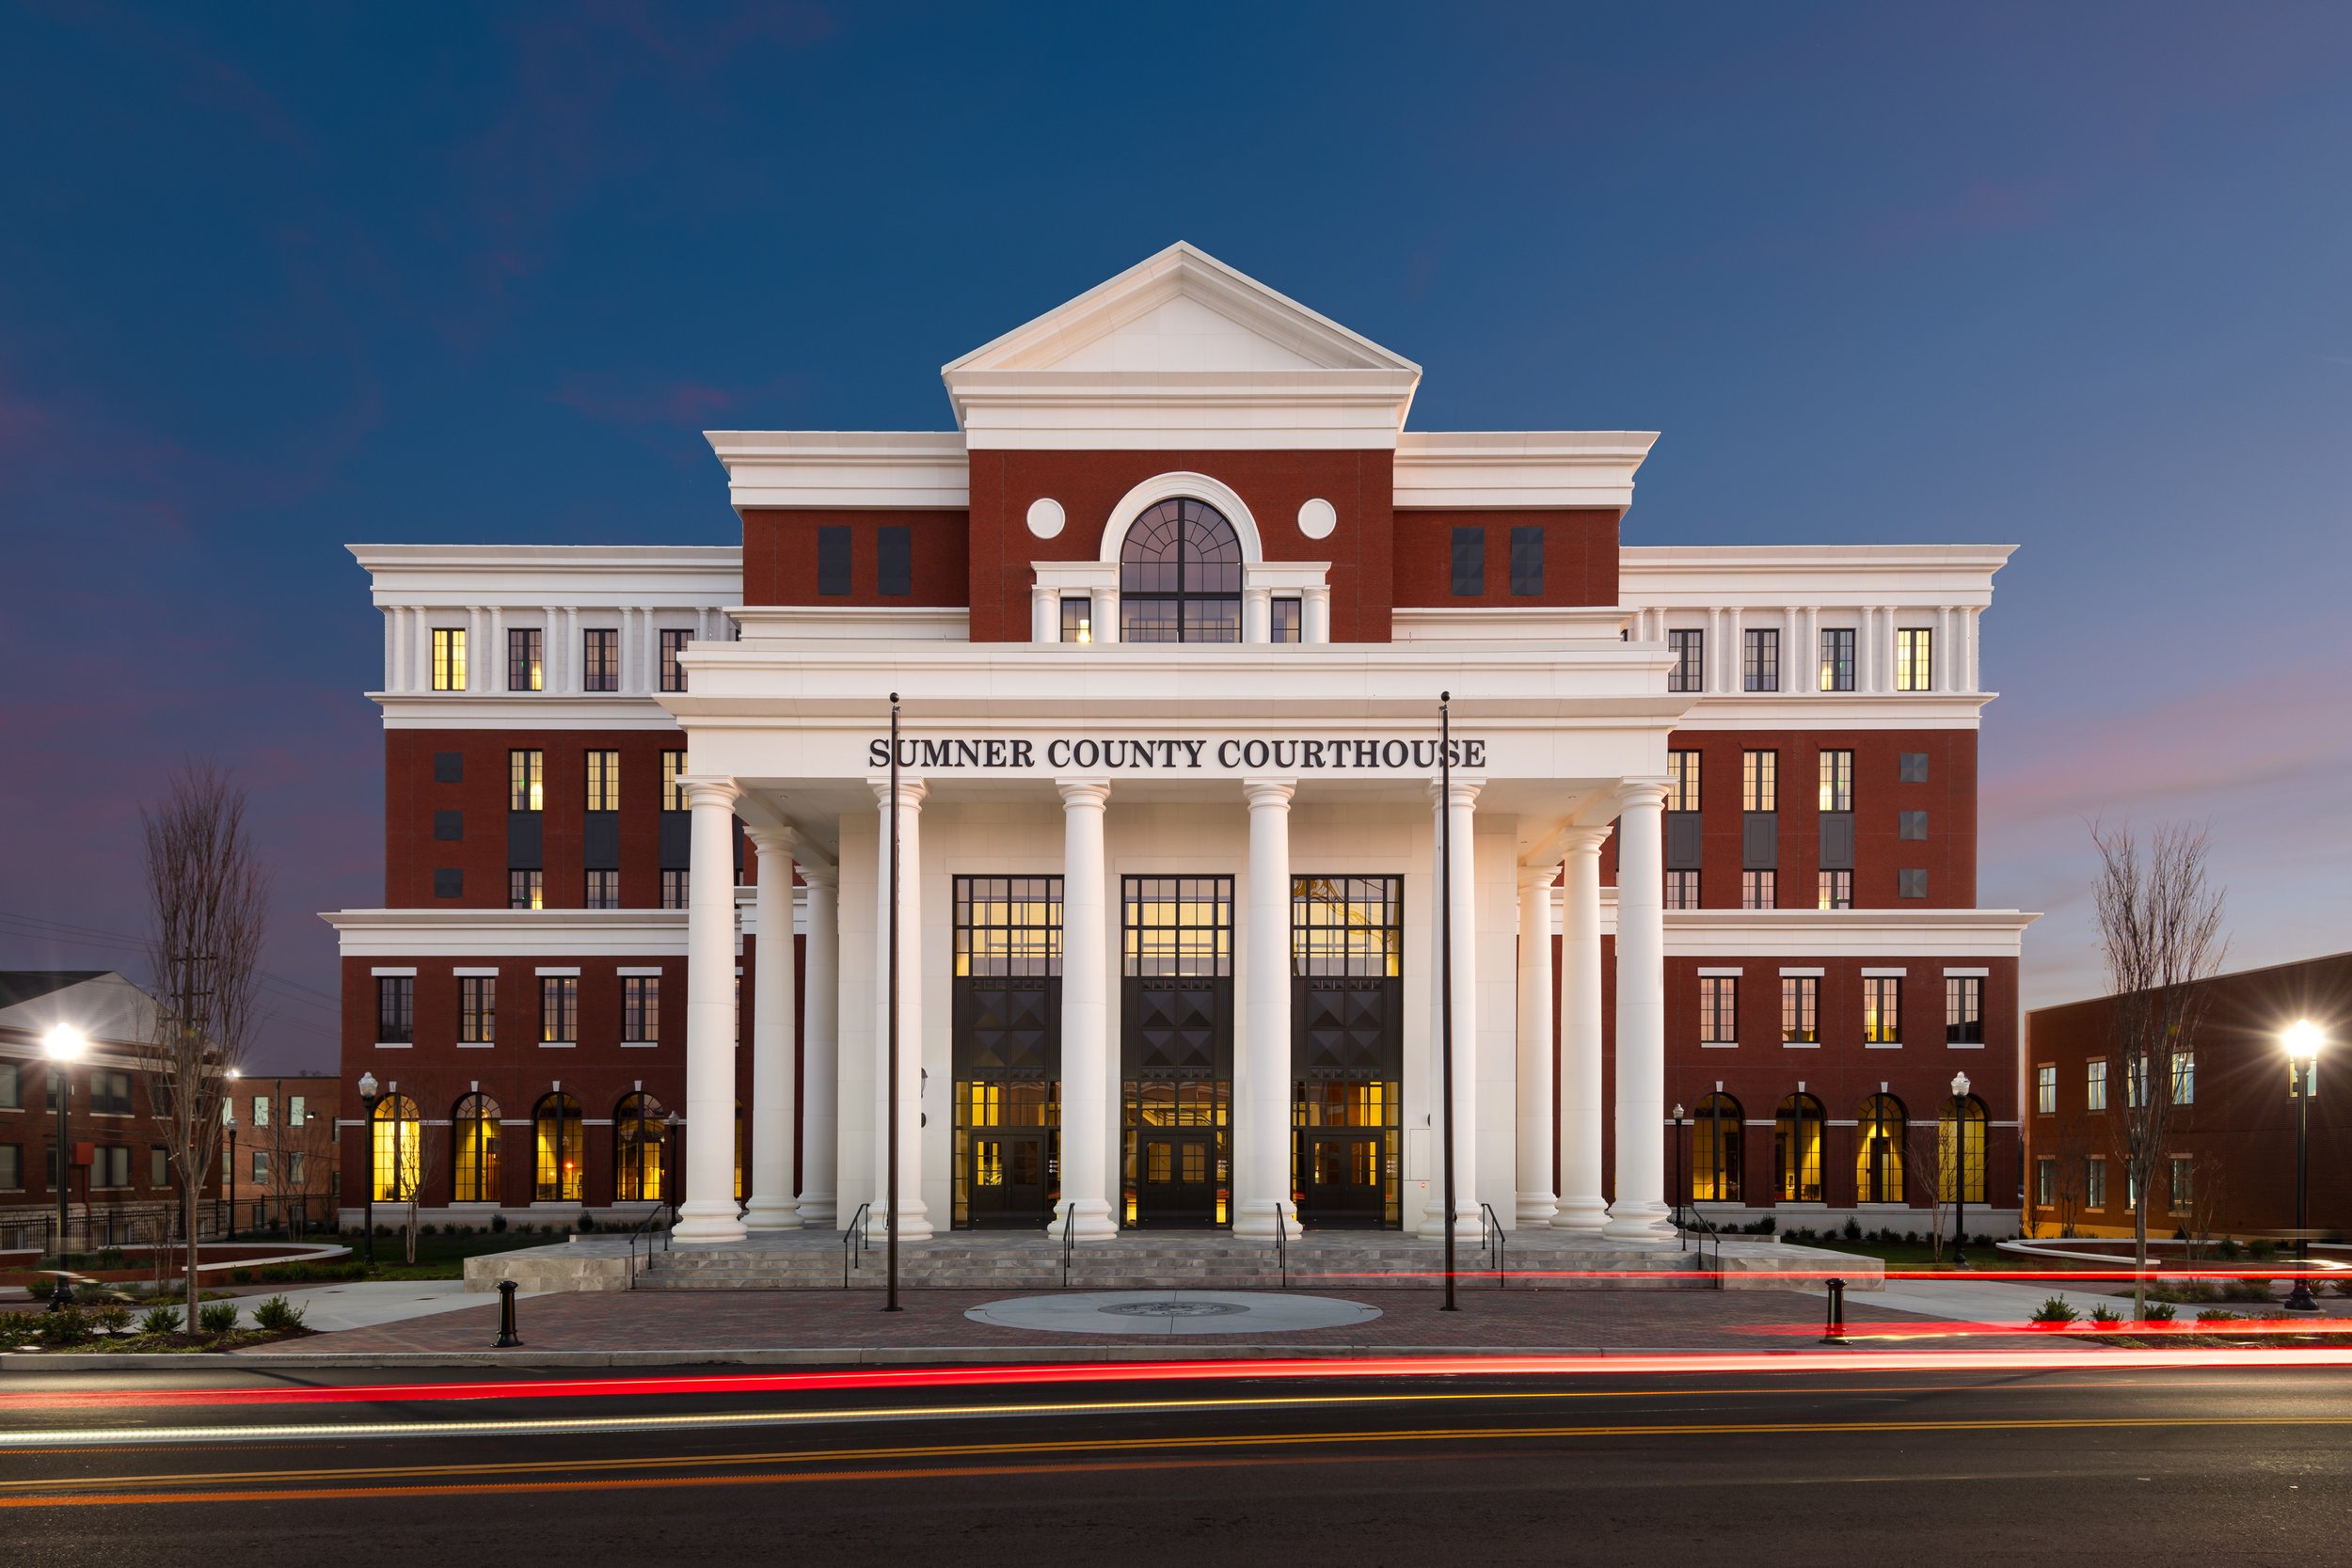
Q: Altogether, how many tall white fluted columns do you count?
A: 10